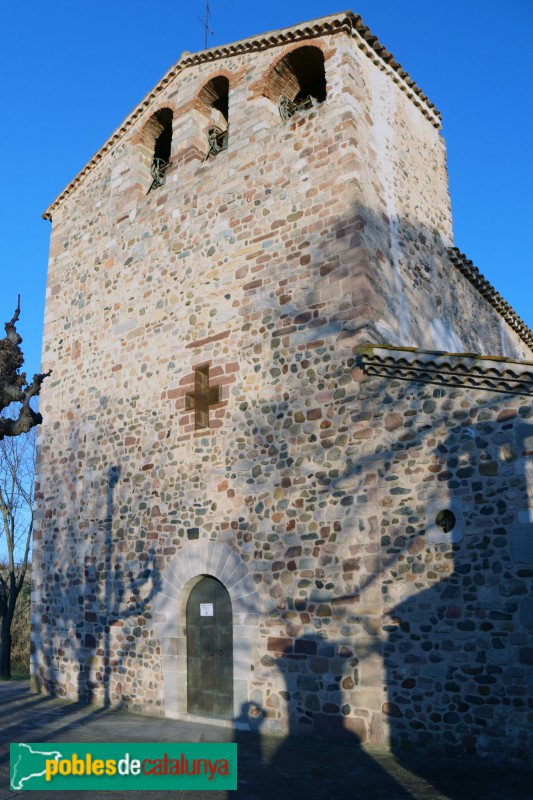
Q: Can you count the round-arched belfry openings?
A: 3